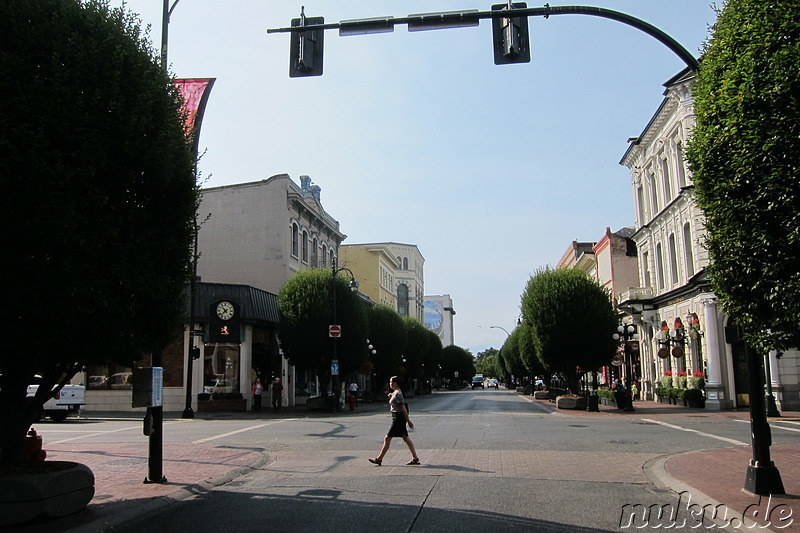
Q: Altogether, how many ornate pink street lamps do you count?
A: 0